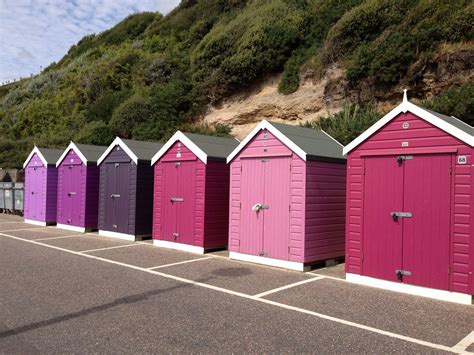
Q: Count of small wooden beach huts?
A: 6